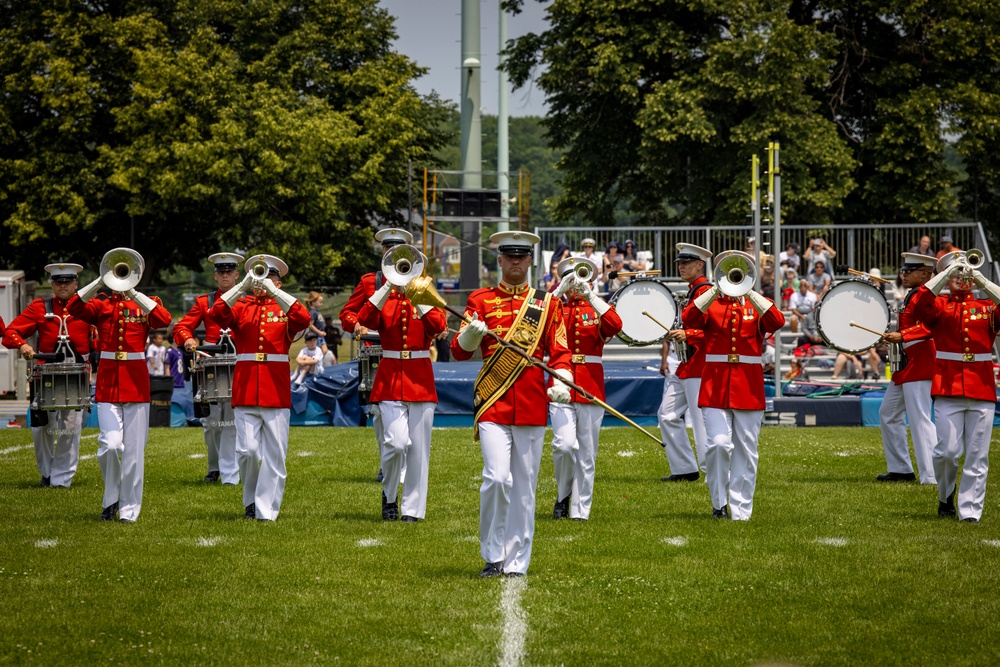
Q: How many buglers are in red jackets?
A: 6